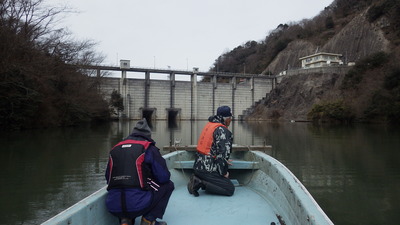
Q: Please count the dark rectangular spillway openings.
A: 2